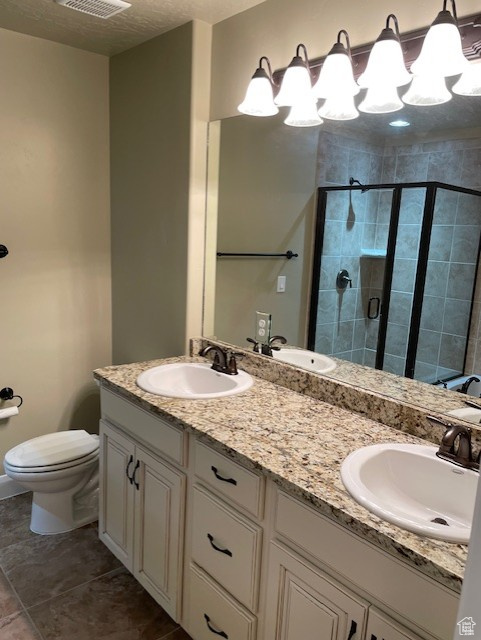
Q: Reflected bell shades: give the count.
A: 5